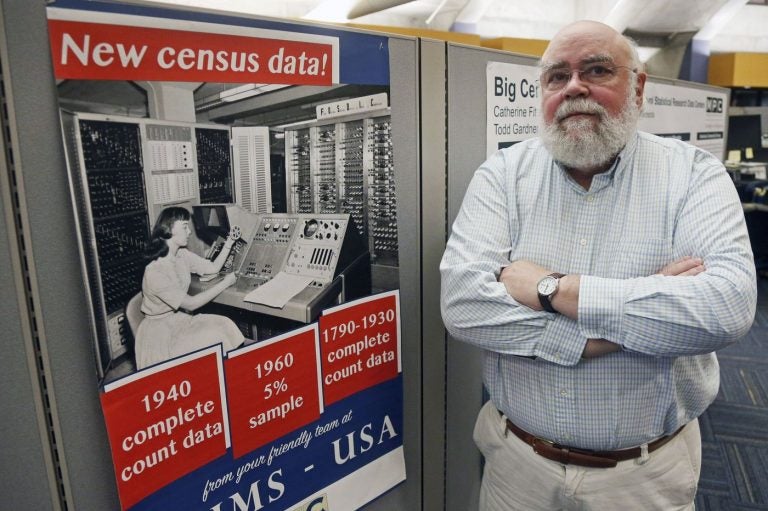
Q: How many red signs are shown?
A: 4